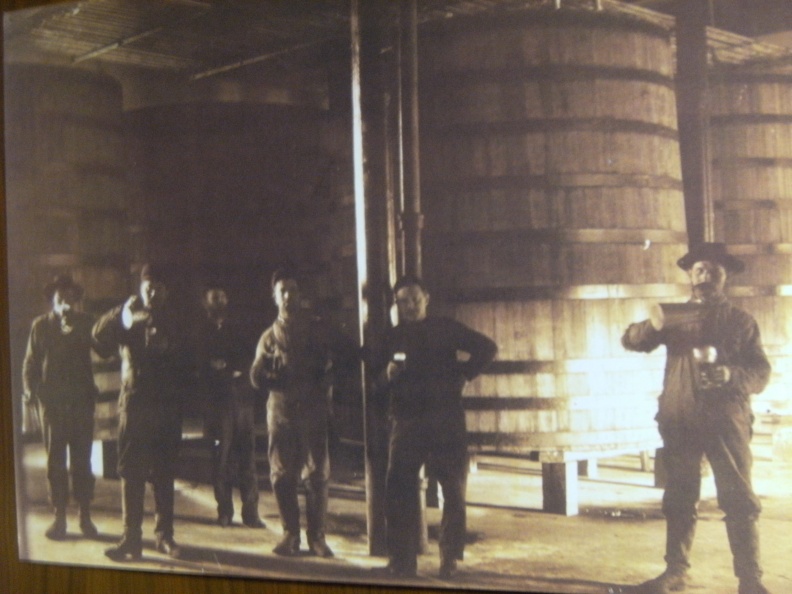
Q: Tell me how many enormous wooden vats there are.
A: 4